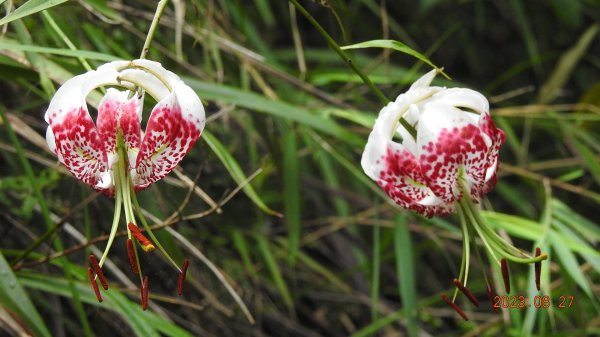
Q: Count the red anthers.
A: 11